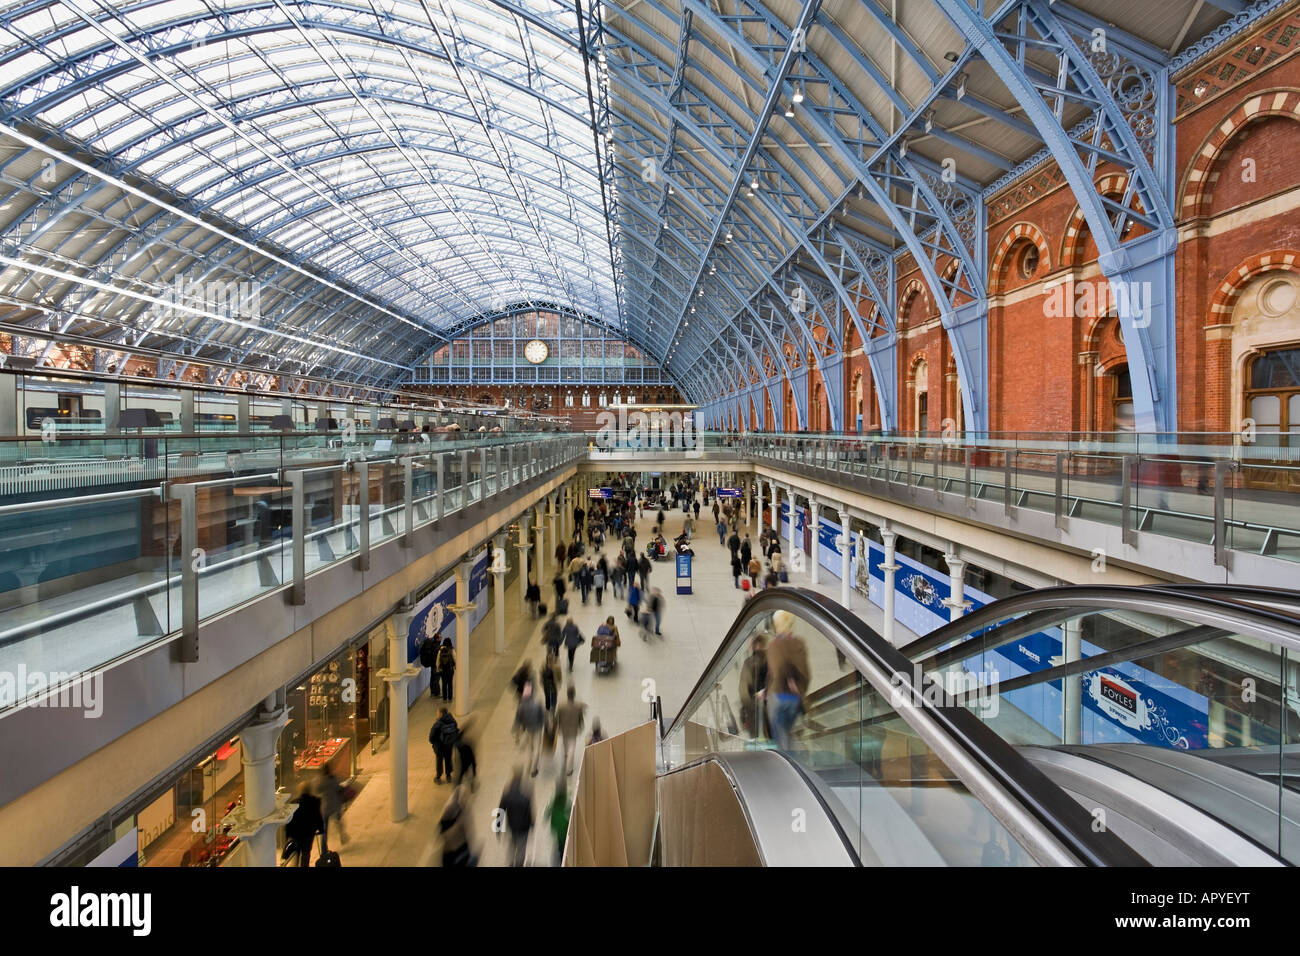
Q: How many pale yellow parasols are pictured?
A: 0